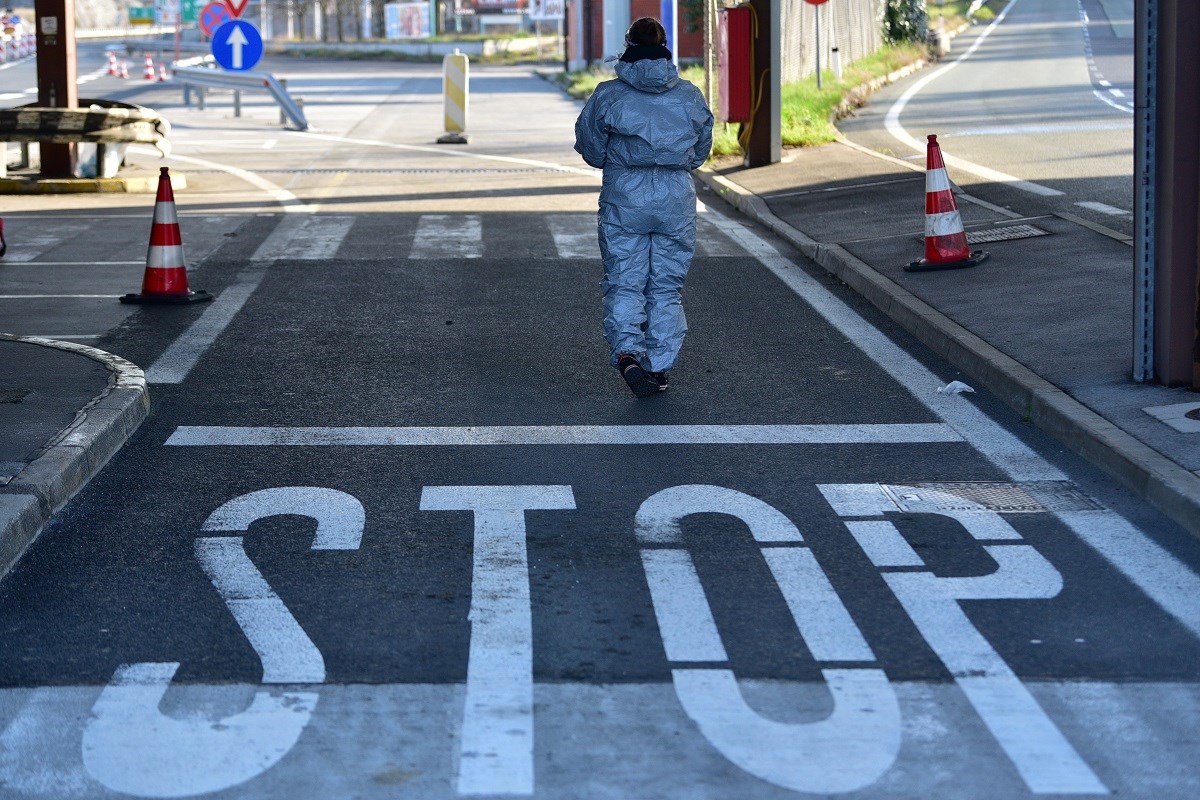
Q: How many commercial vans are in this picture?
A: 0